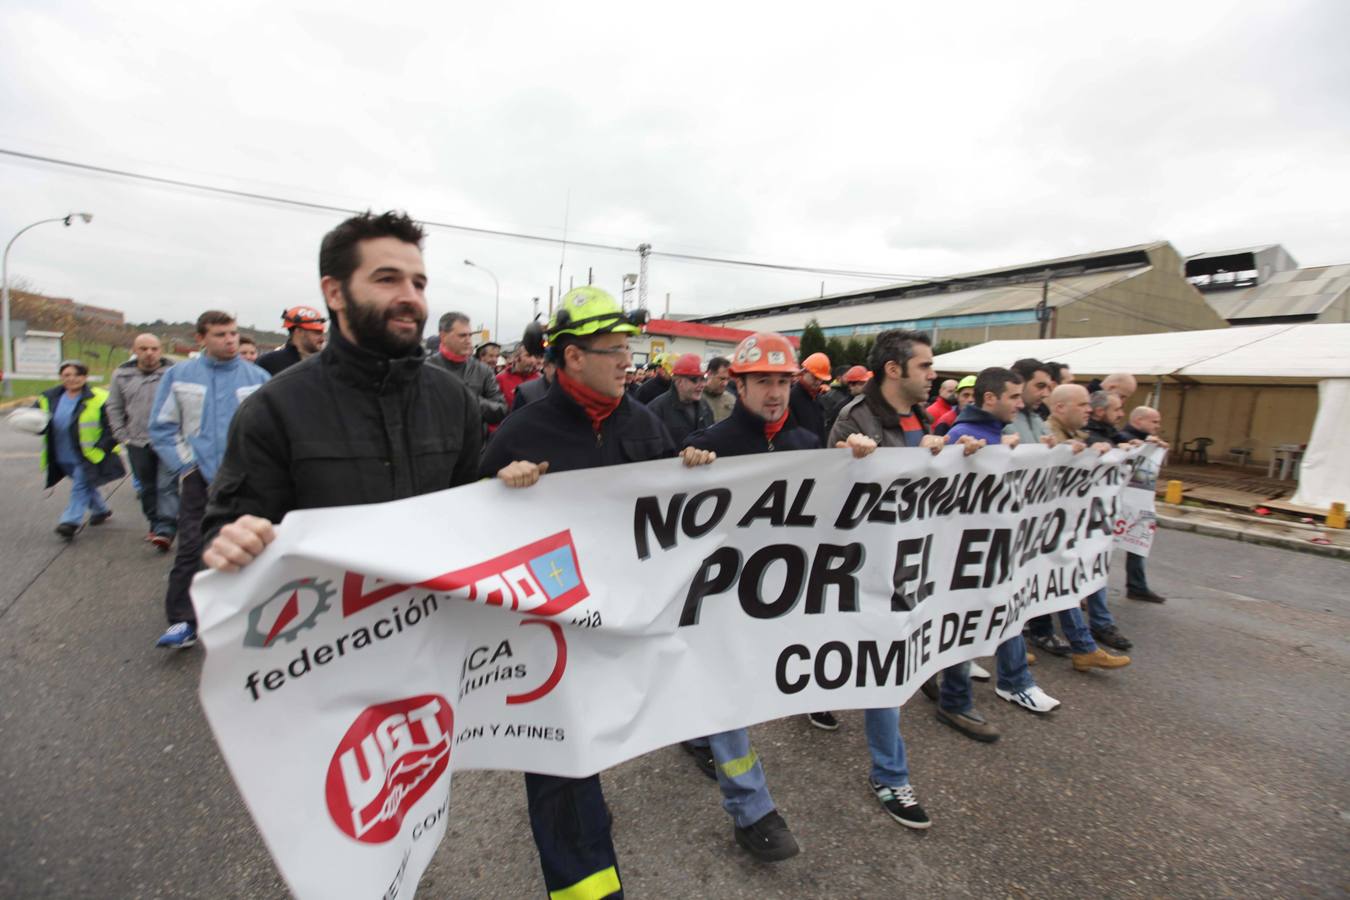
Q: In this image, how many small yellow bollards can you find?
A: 2